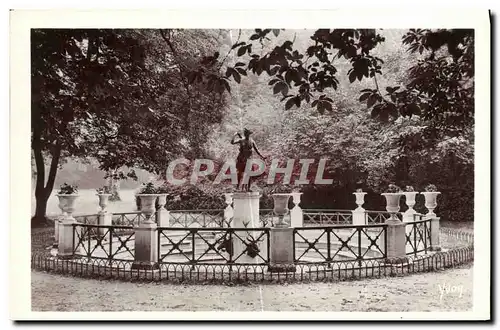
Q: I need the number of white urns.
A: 11